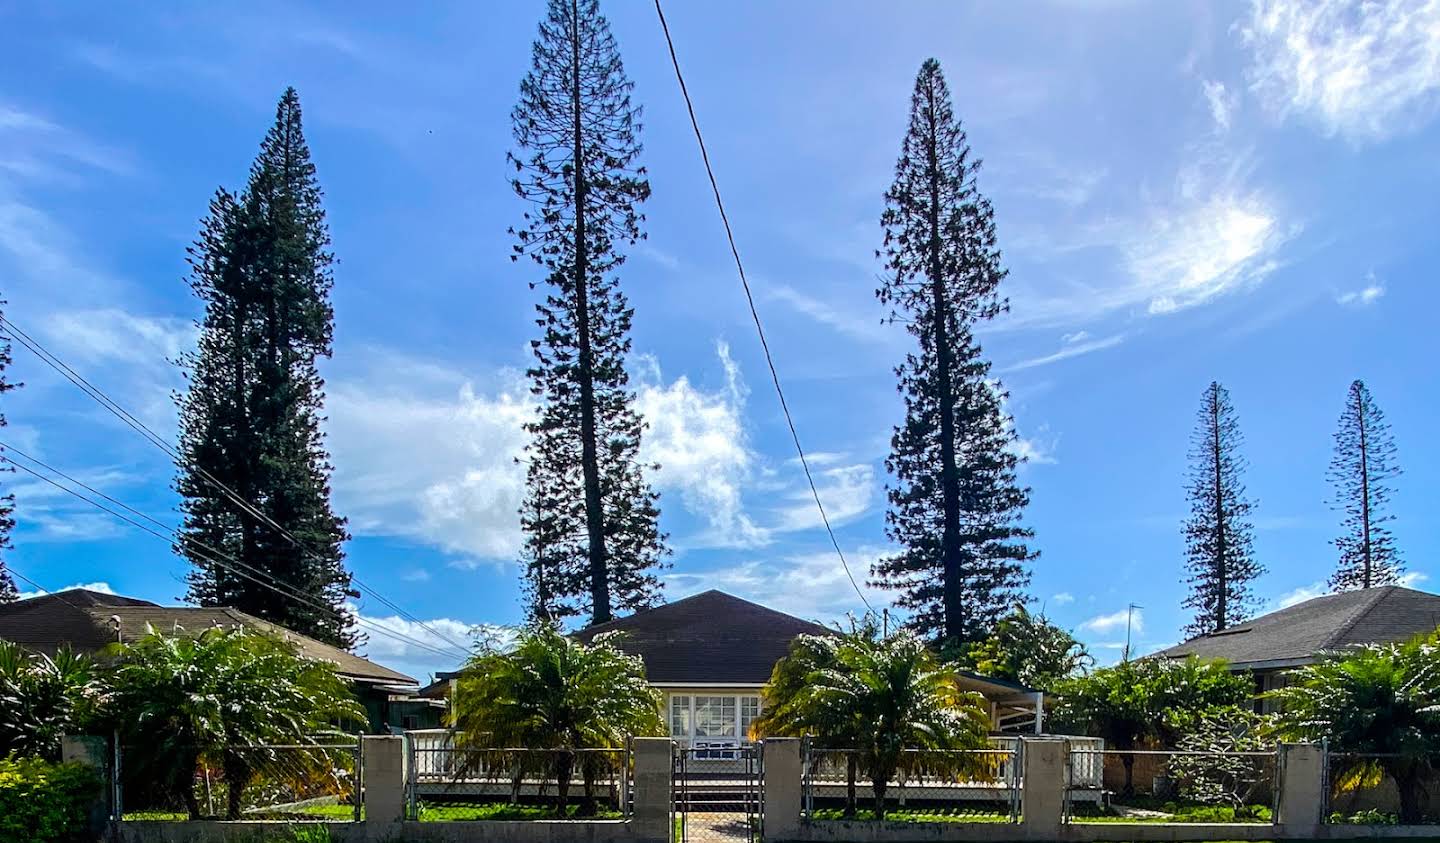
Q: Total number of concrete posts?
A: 6